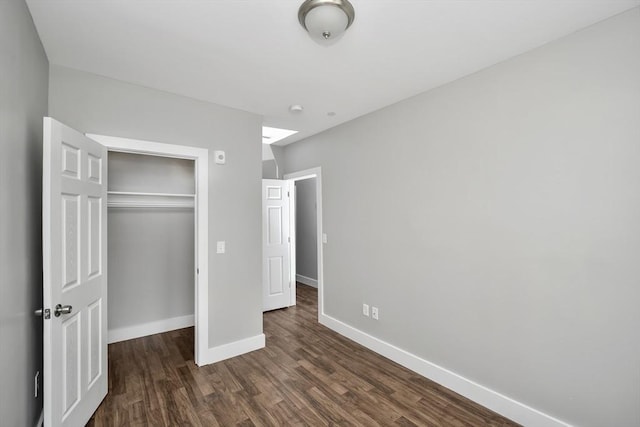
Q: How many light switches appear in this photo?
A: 2